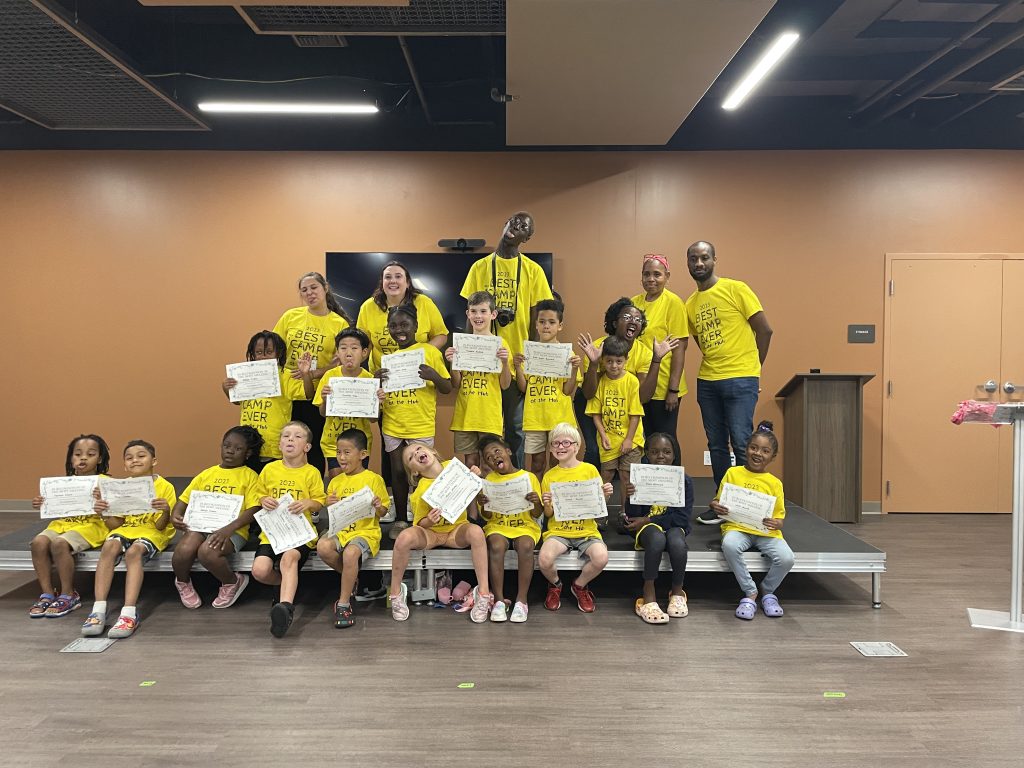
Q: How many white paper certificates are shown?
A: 15